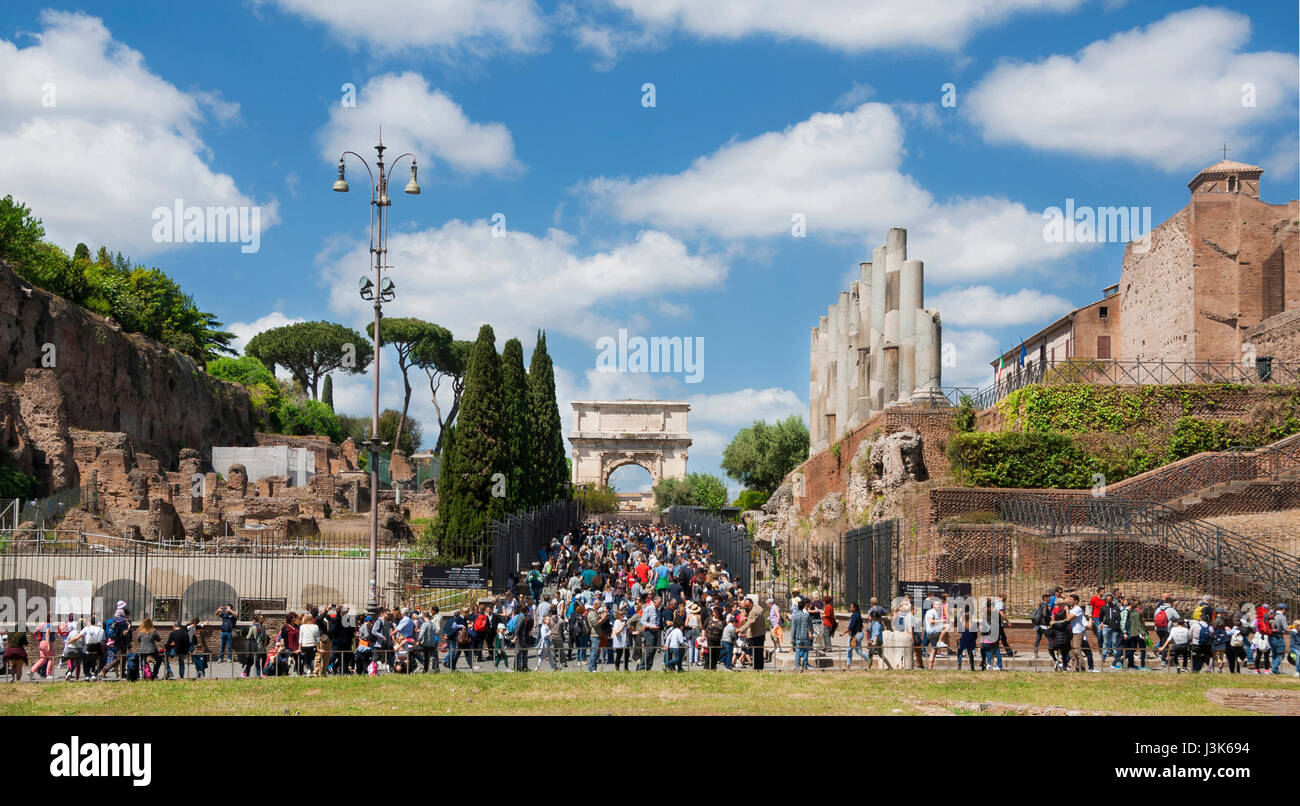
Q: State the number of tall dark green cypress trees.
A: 3